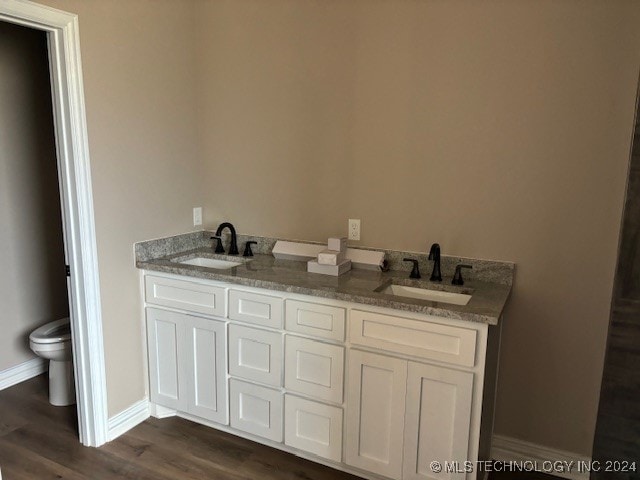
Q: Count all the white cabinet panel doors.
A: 4